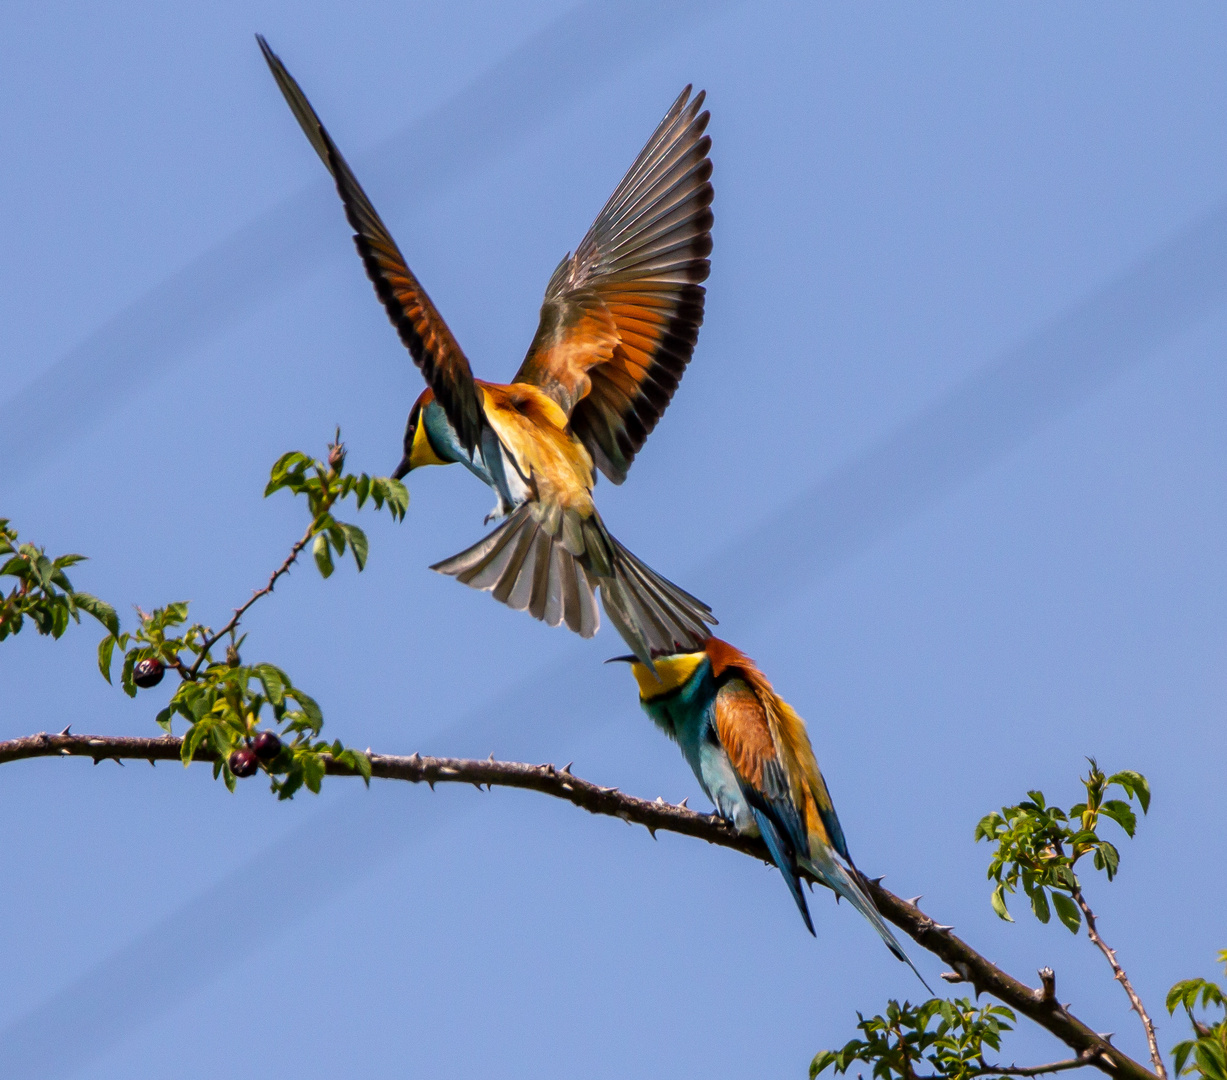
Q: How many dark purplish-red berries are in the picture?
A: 3